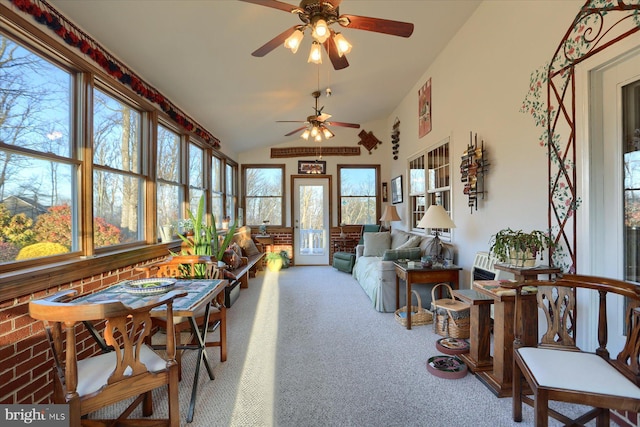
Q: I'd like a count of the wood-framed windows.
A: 8